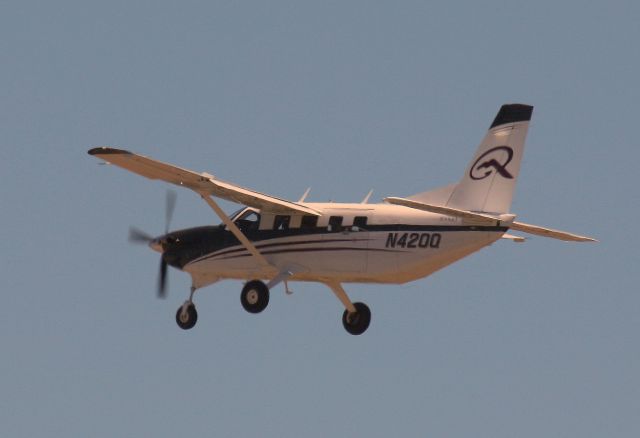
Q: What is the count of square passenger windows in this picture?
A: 4